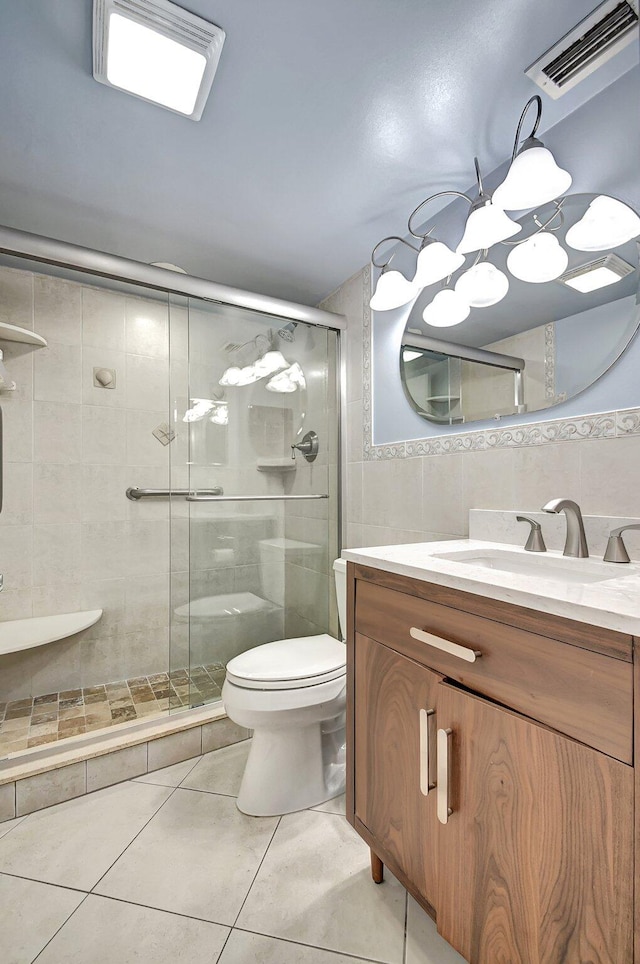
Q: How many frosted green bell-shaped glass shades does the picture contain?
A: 0